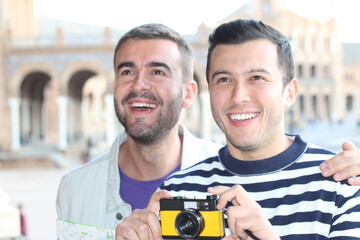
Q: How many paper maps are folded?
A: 1